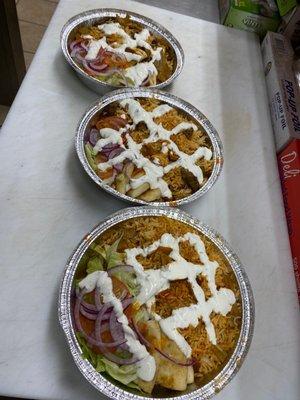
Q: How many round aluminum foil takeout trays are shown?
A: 3